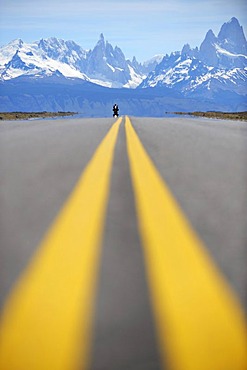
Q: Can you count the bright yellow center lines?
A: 2